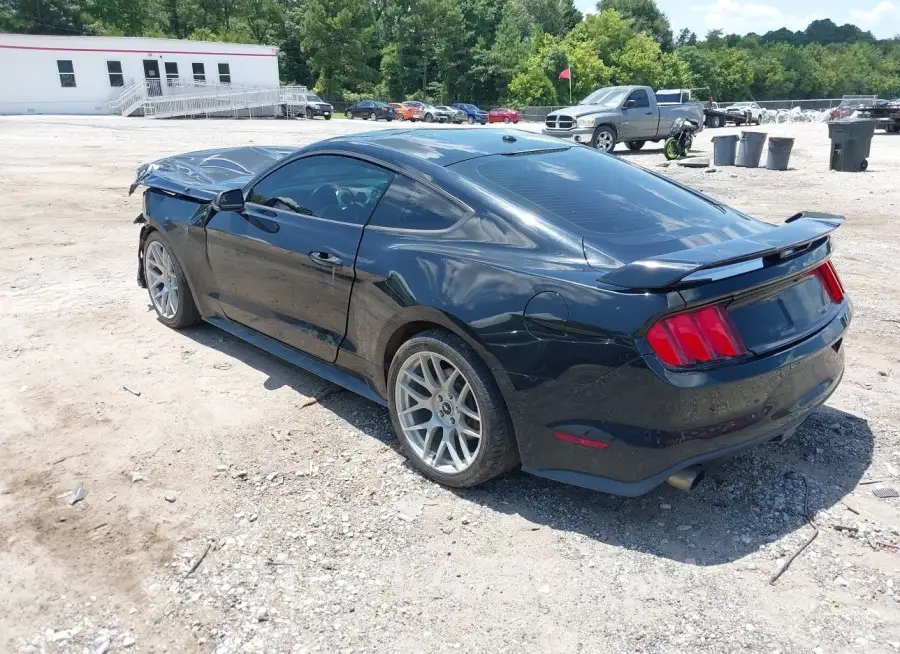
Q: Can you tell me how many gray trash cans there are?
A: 3